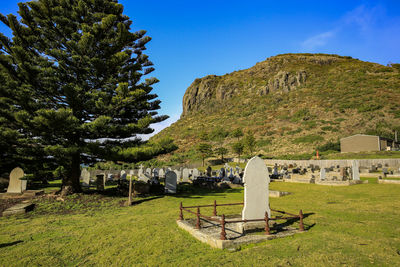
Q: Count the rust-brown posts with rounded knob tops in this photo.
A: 6